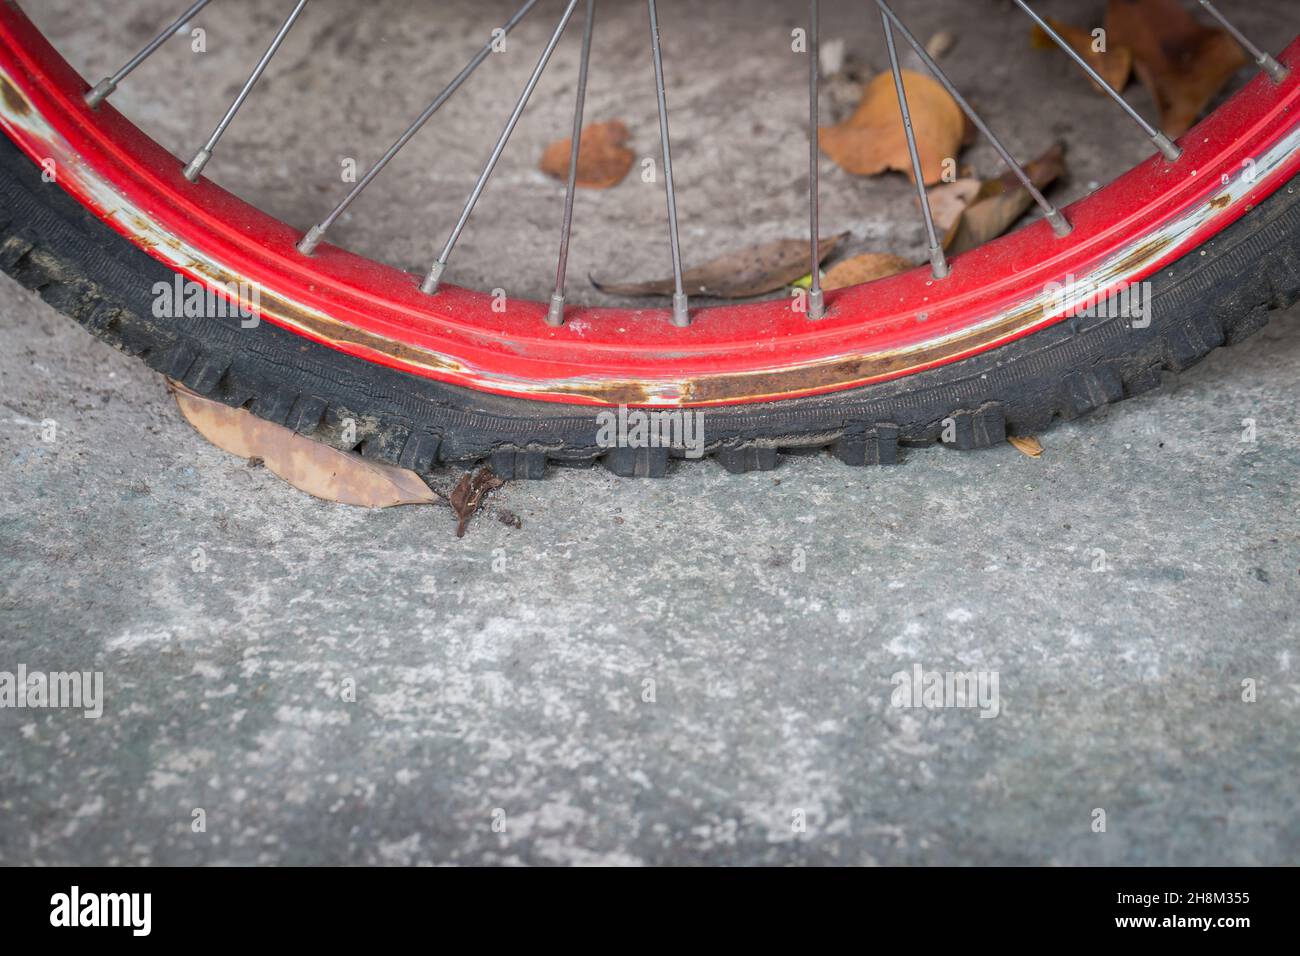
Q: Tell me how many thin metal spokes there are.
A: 11